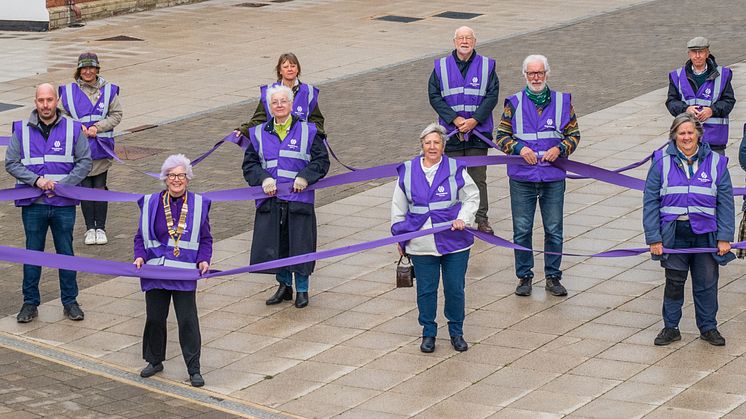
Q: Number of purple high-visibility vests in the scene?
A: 10